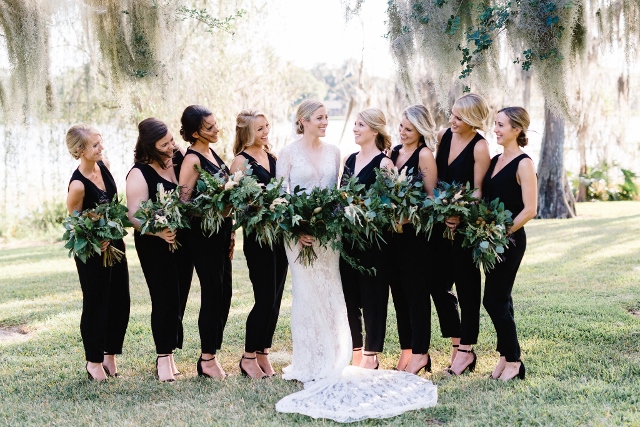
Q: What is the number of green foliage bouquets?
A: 9